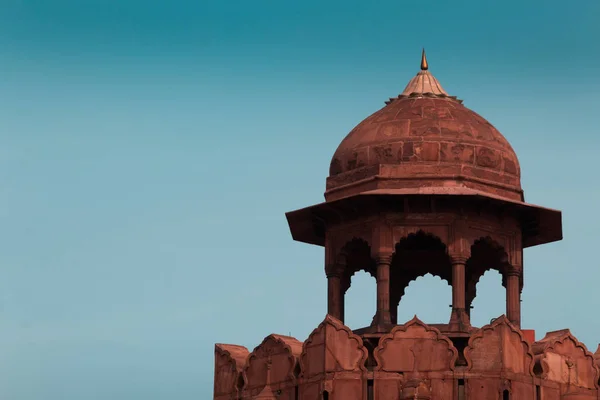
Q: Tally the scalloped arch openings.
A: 3